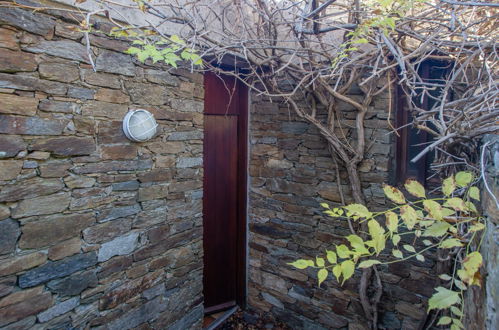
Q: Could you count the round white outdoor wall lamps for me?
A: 1